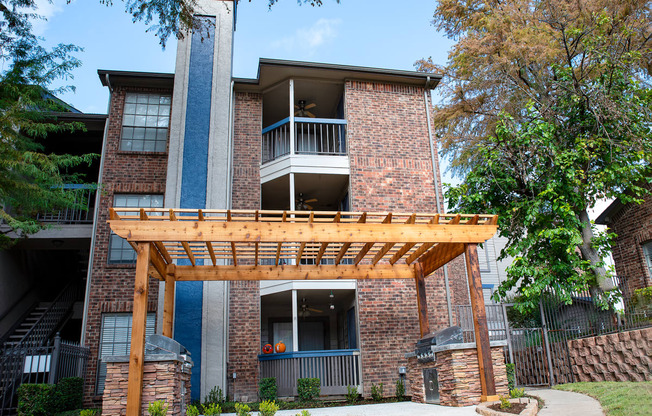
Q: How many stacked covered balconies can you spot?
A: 3